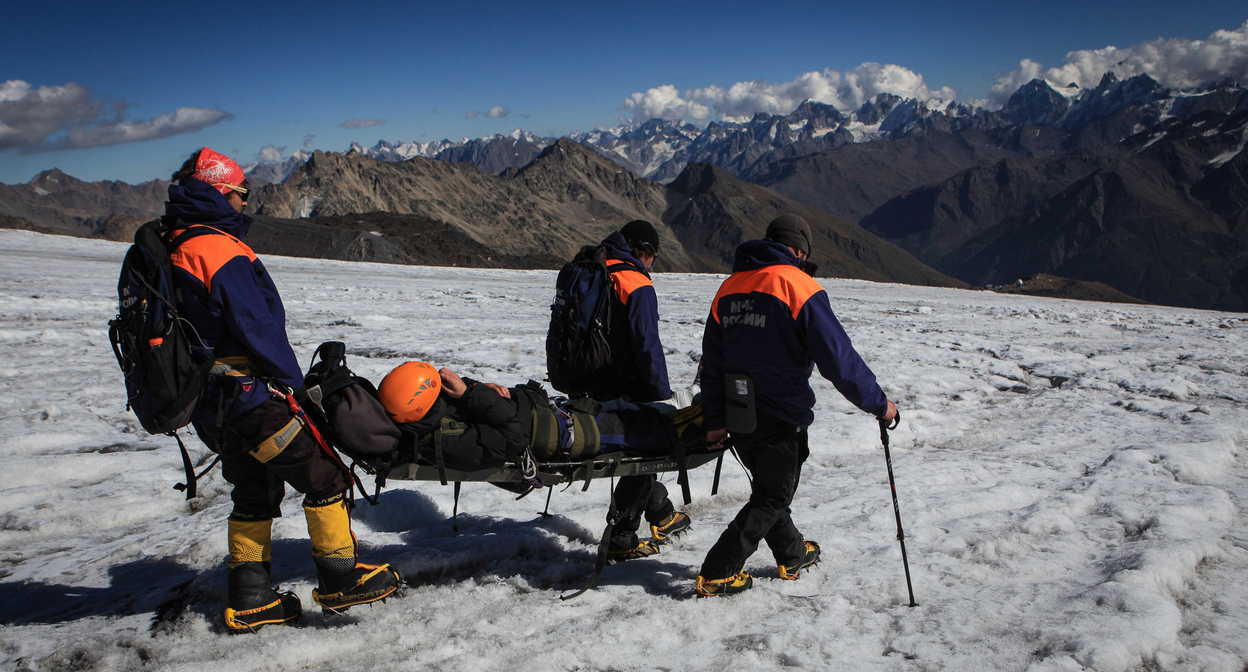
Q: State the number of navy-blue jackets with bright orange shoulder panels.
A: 3